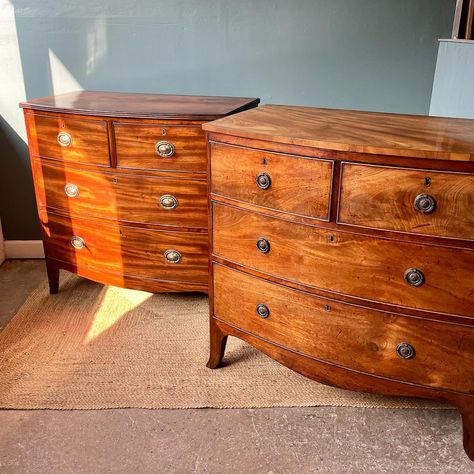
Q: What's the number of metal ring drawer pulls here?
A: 12